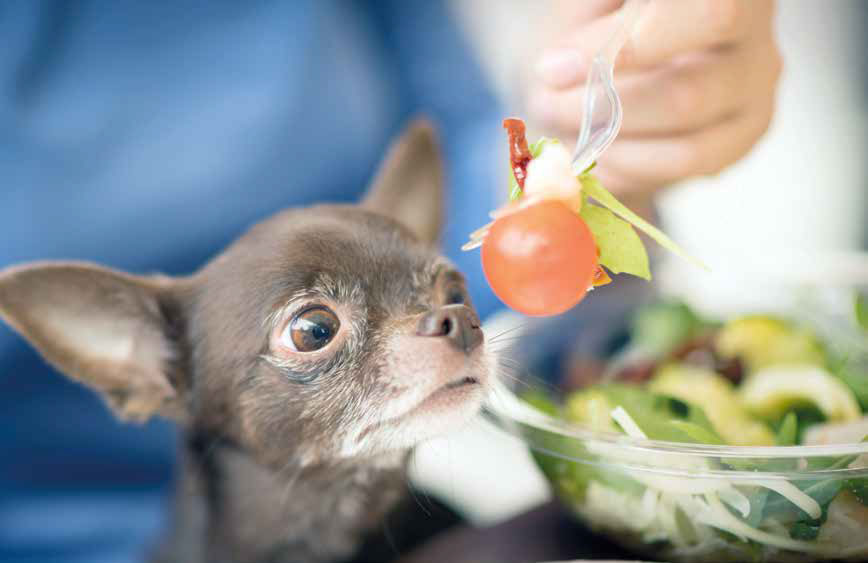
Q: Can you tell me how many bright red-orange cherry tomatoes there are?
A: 1